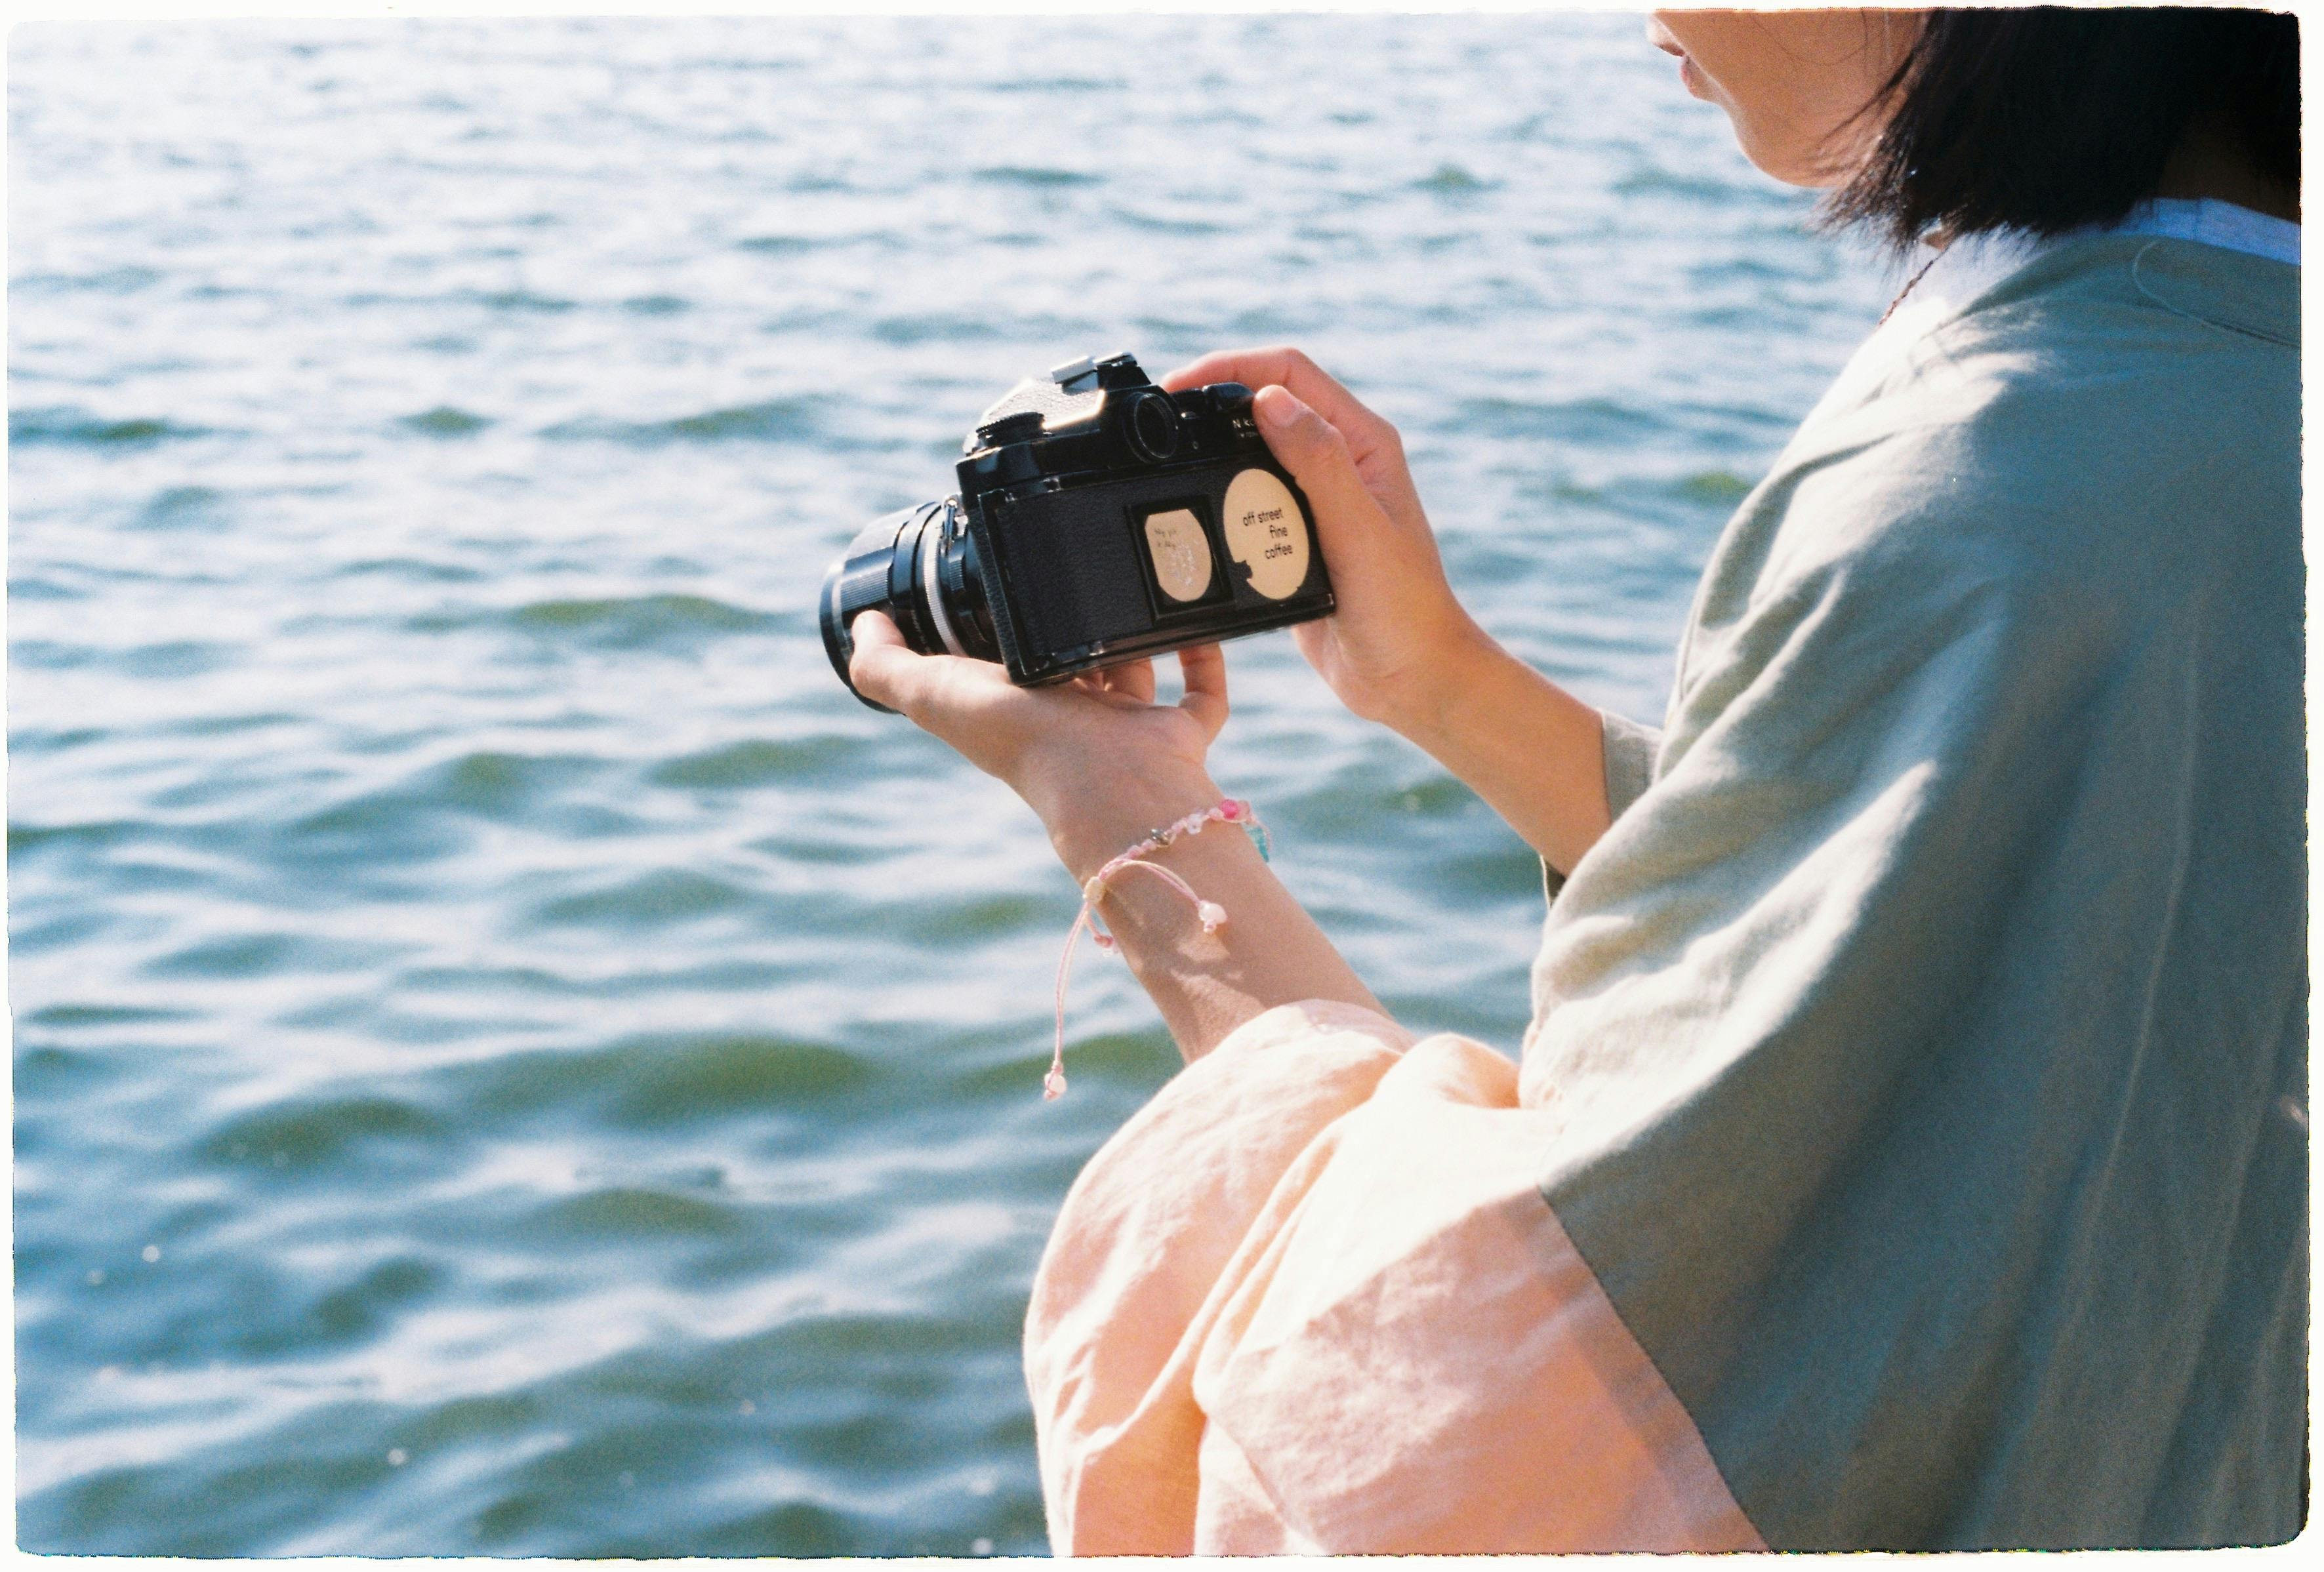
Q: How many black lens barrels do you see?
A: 1